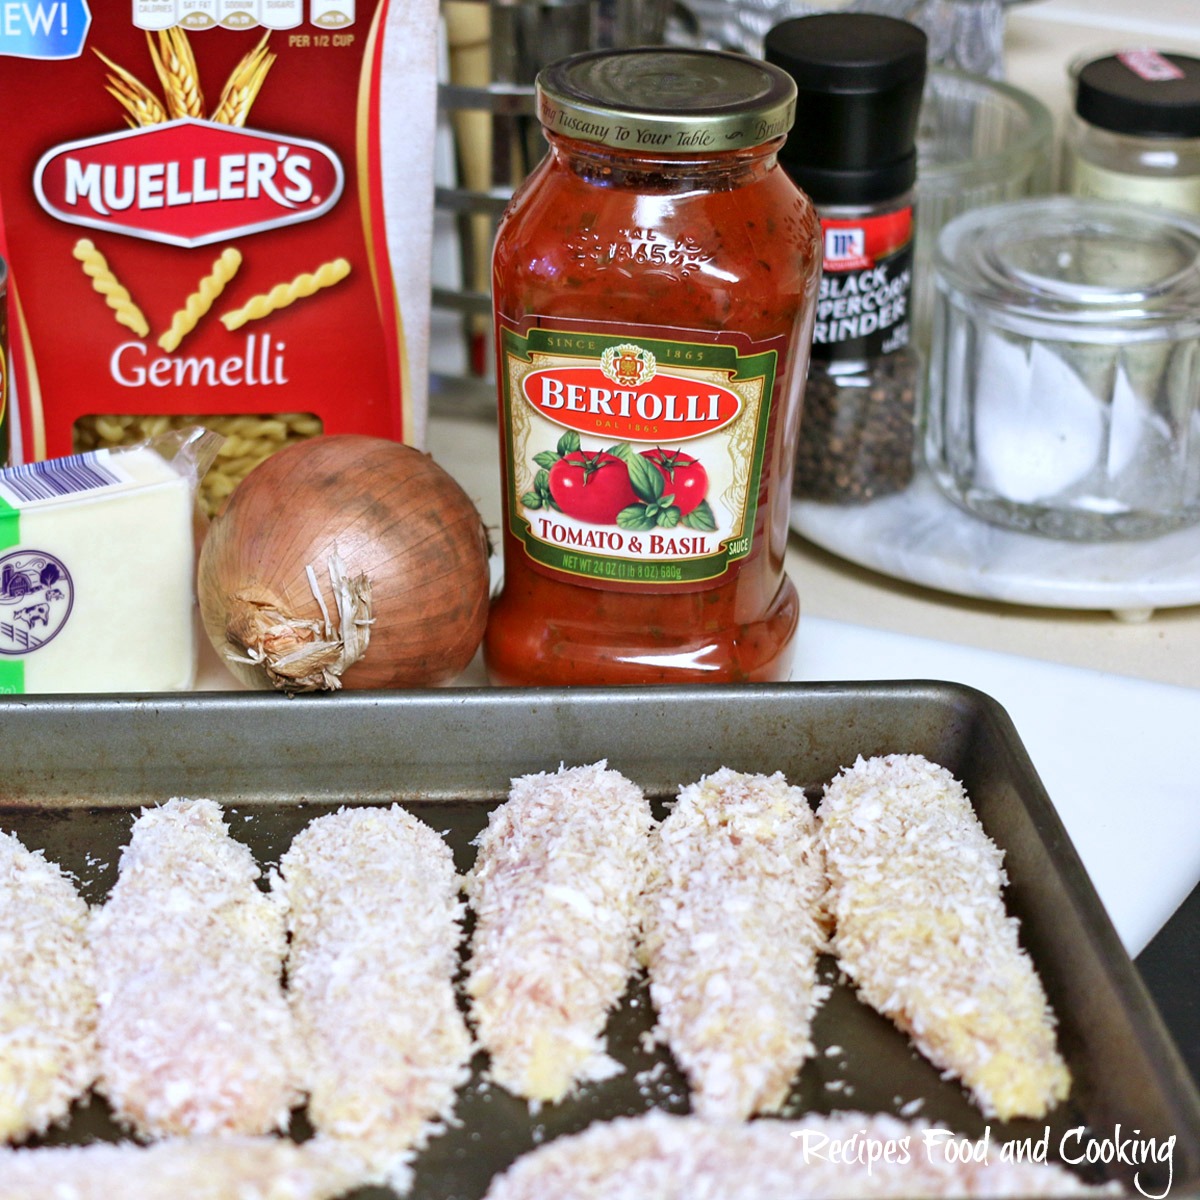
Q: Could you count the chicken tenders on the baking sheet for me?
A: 8